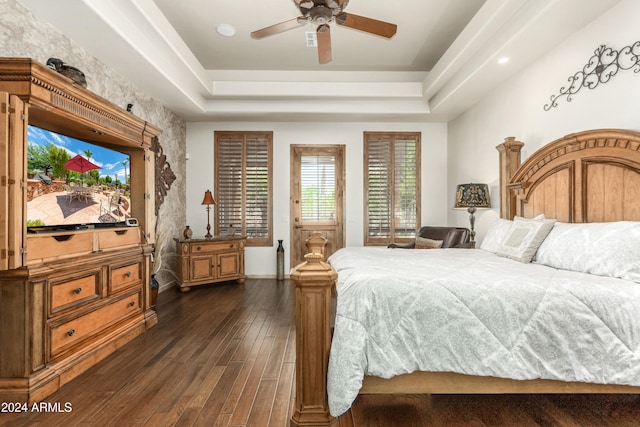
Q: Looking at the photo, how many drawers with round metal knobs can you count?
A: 4